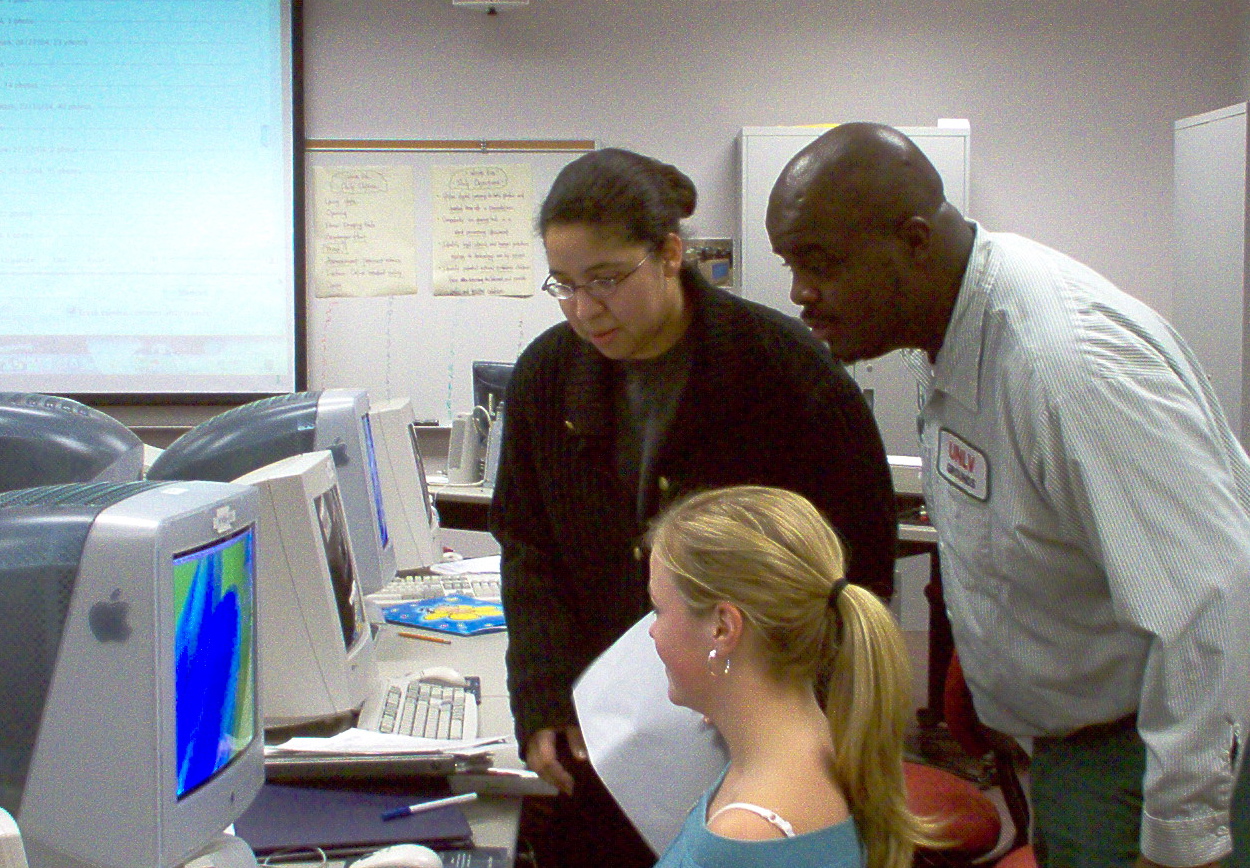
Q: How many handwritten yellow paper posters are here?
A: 2